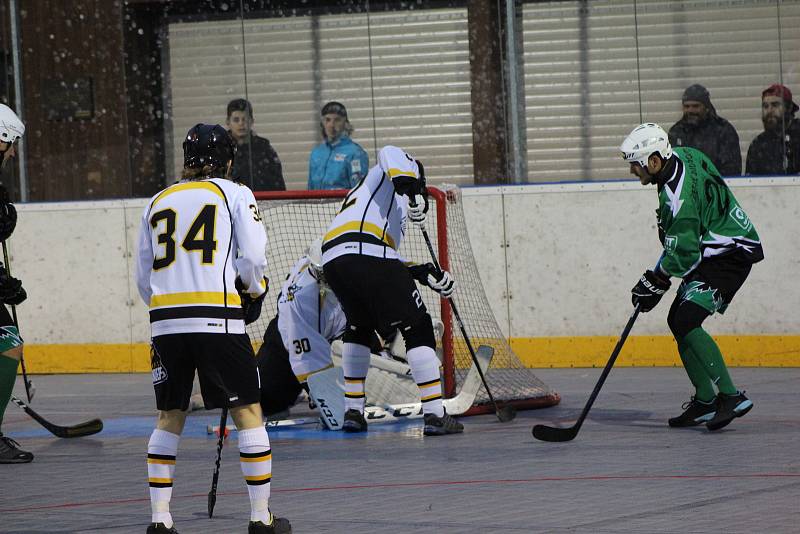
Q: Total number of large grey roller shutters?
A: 2